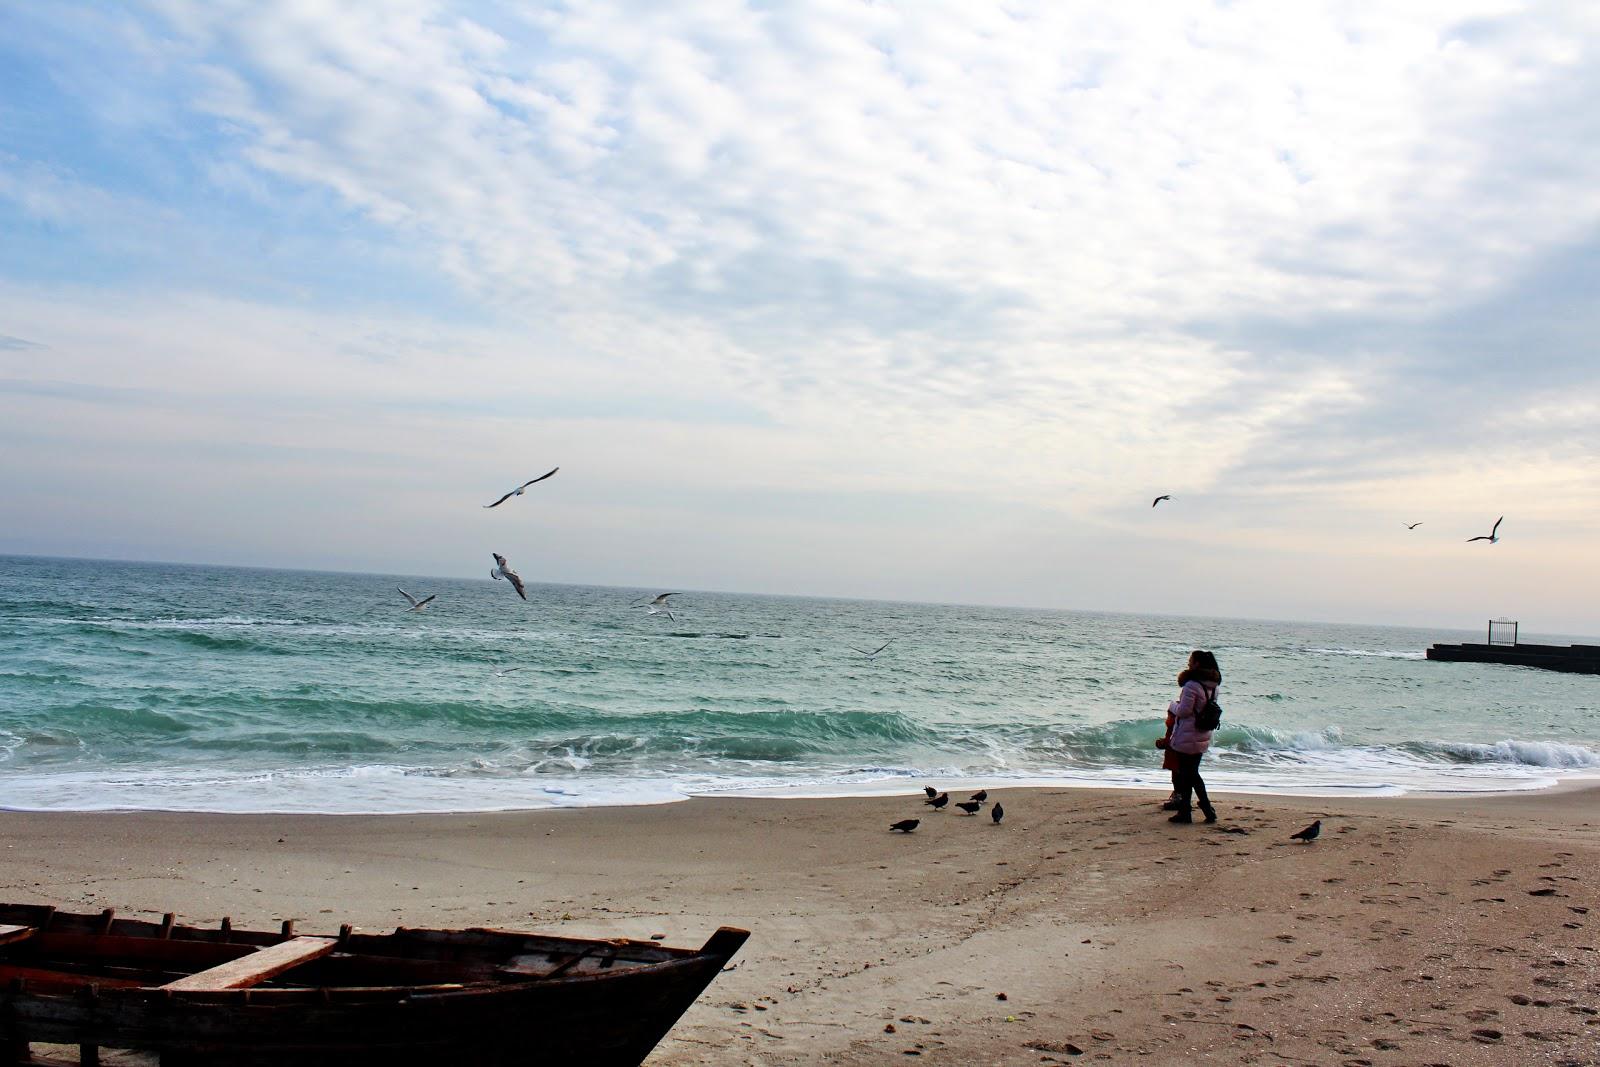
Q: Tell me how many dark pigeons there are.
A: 7